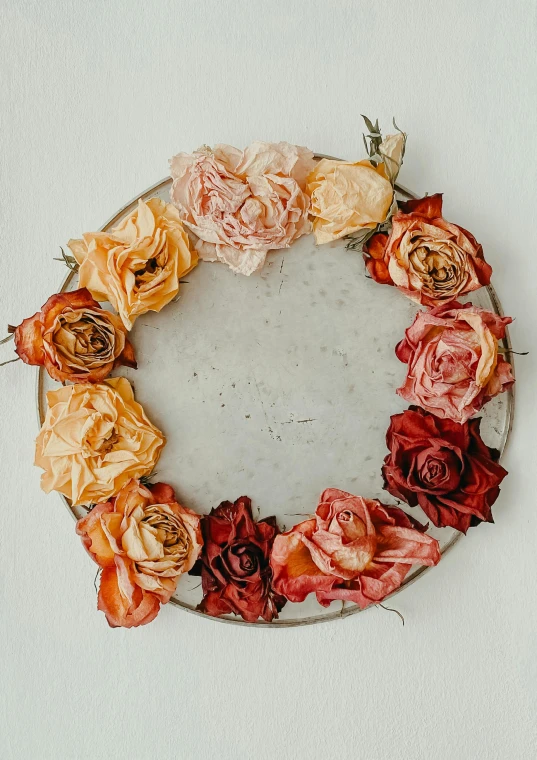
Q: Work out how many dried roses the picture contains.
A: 11